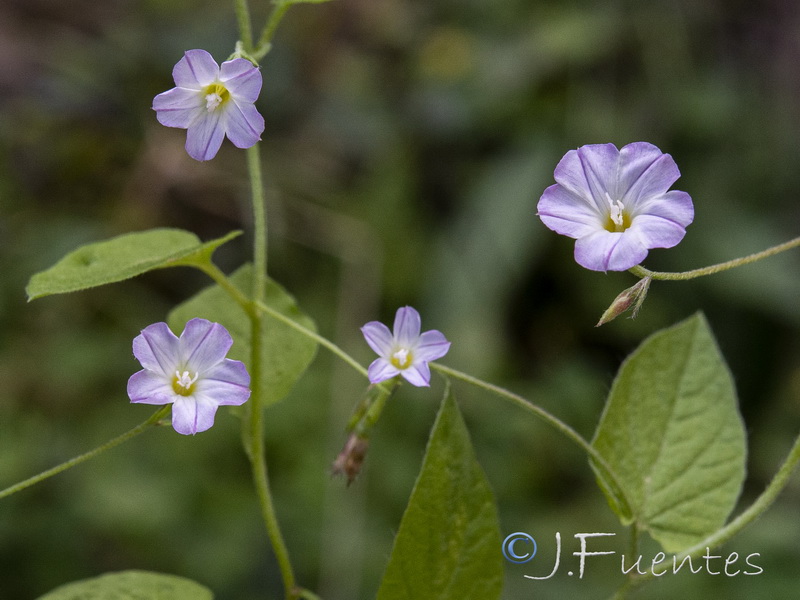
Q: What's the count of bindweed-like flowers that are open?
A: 4